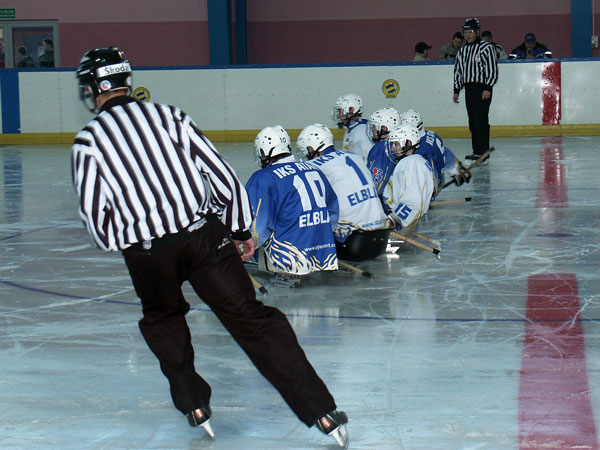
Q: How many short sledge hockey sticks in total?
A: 6